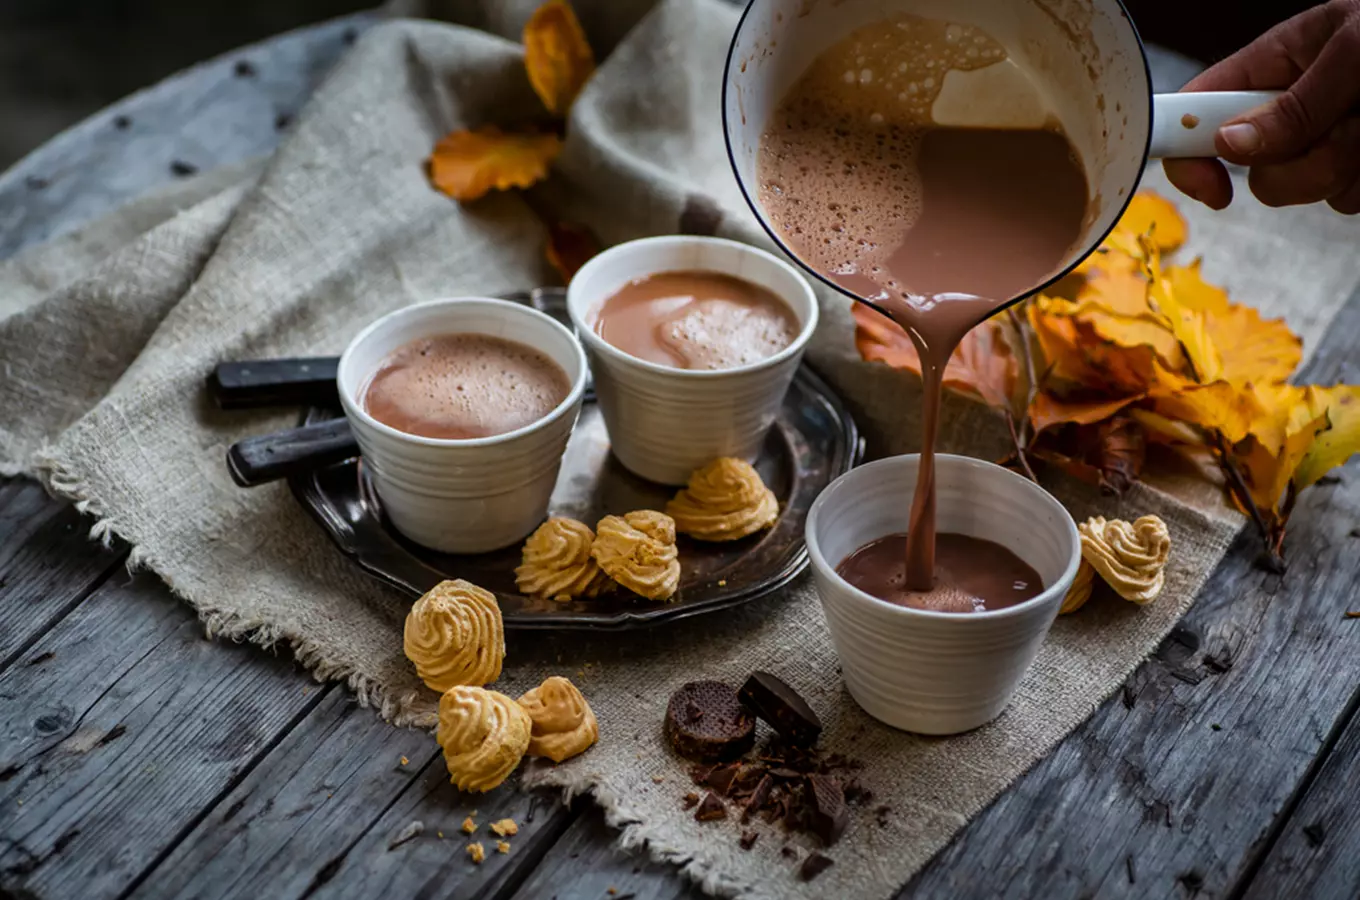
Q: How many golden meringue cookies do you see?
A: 8